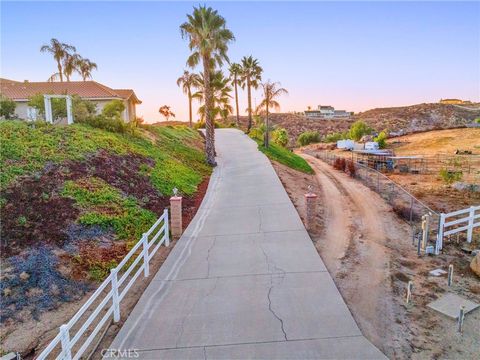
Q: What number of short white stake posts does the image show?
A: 3